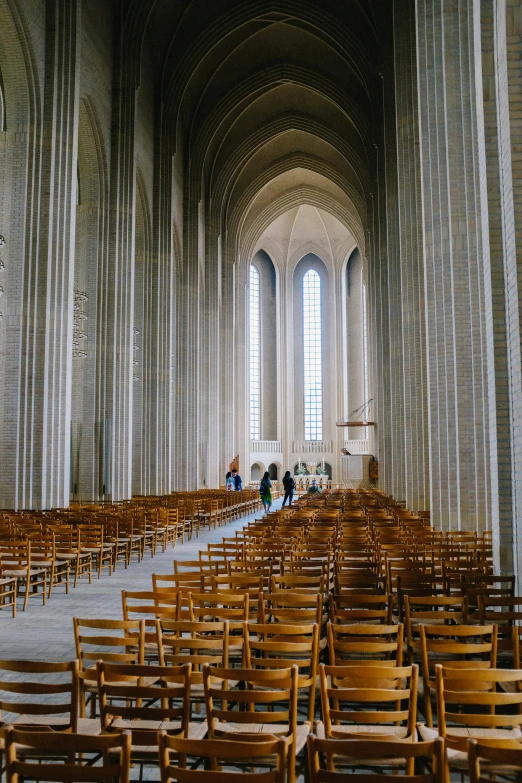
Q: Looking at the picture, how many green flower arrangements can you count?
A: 2